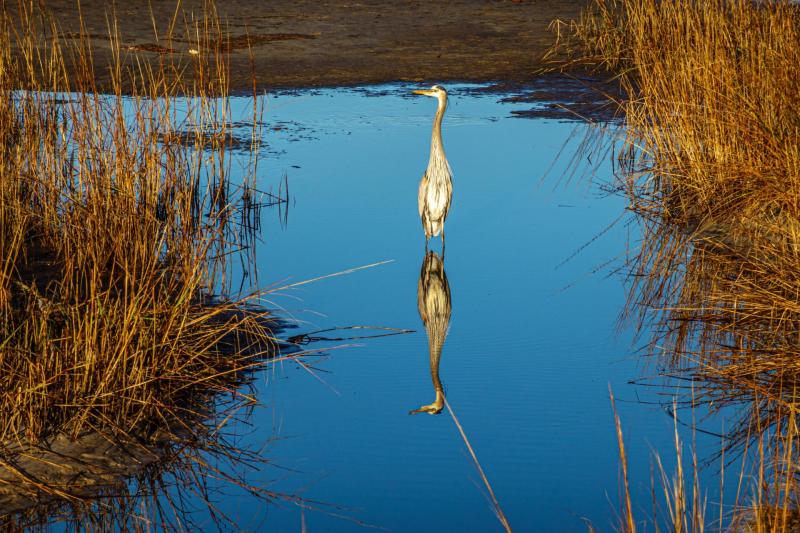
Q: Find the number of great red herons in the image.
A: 0